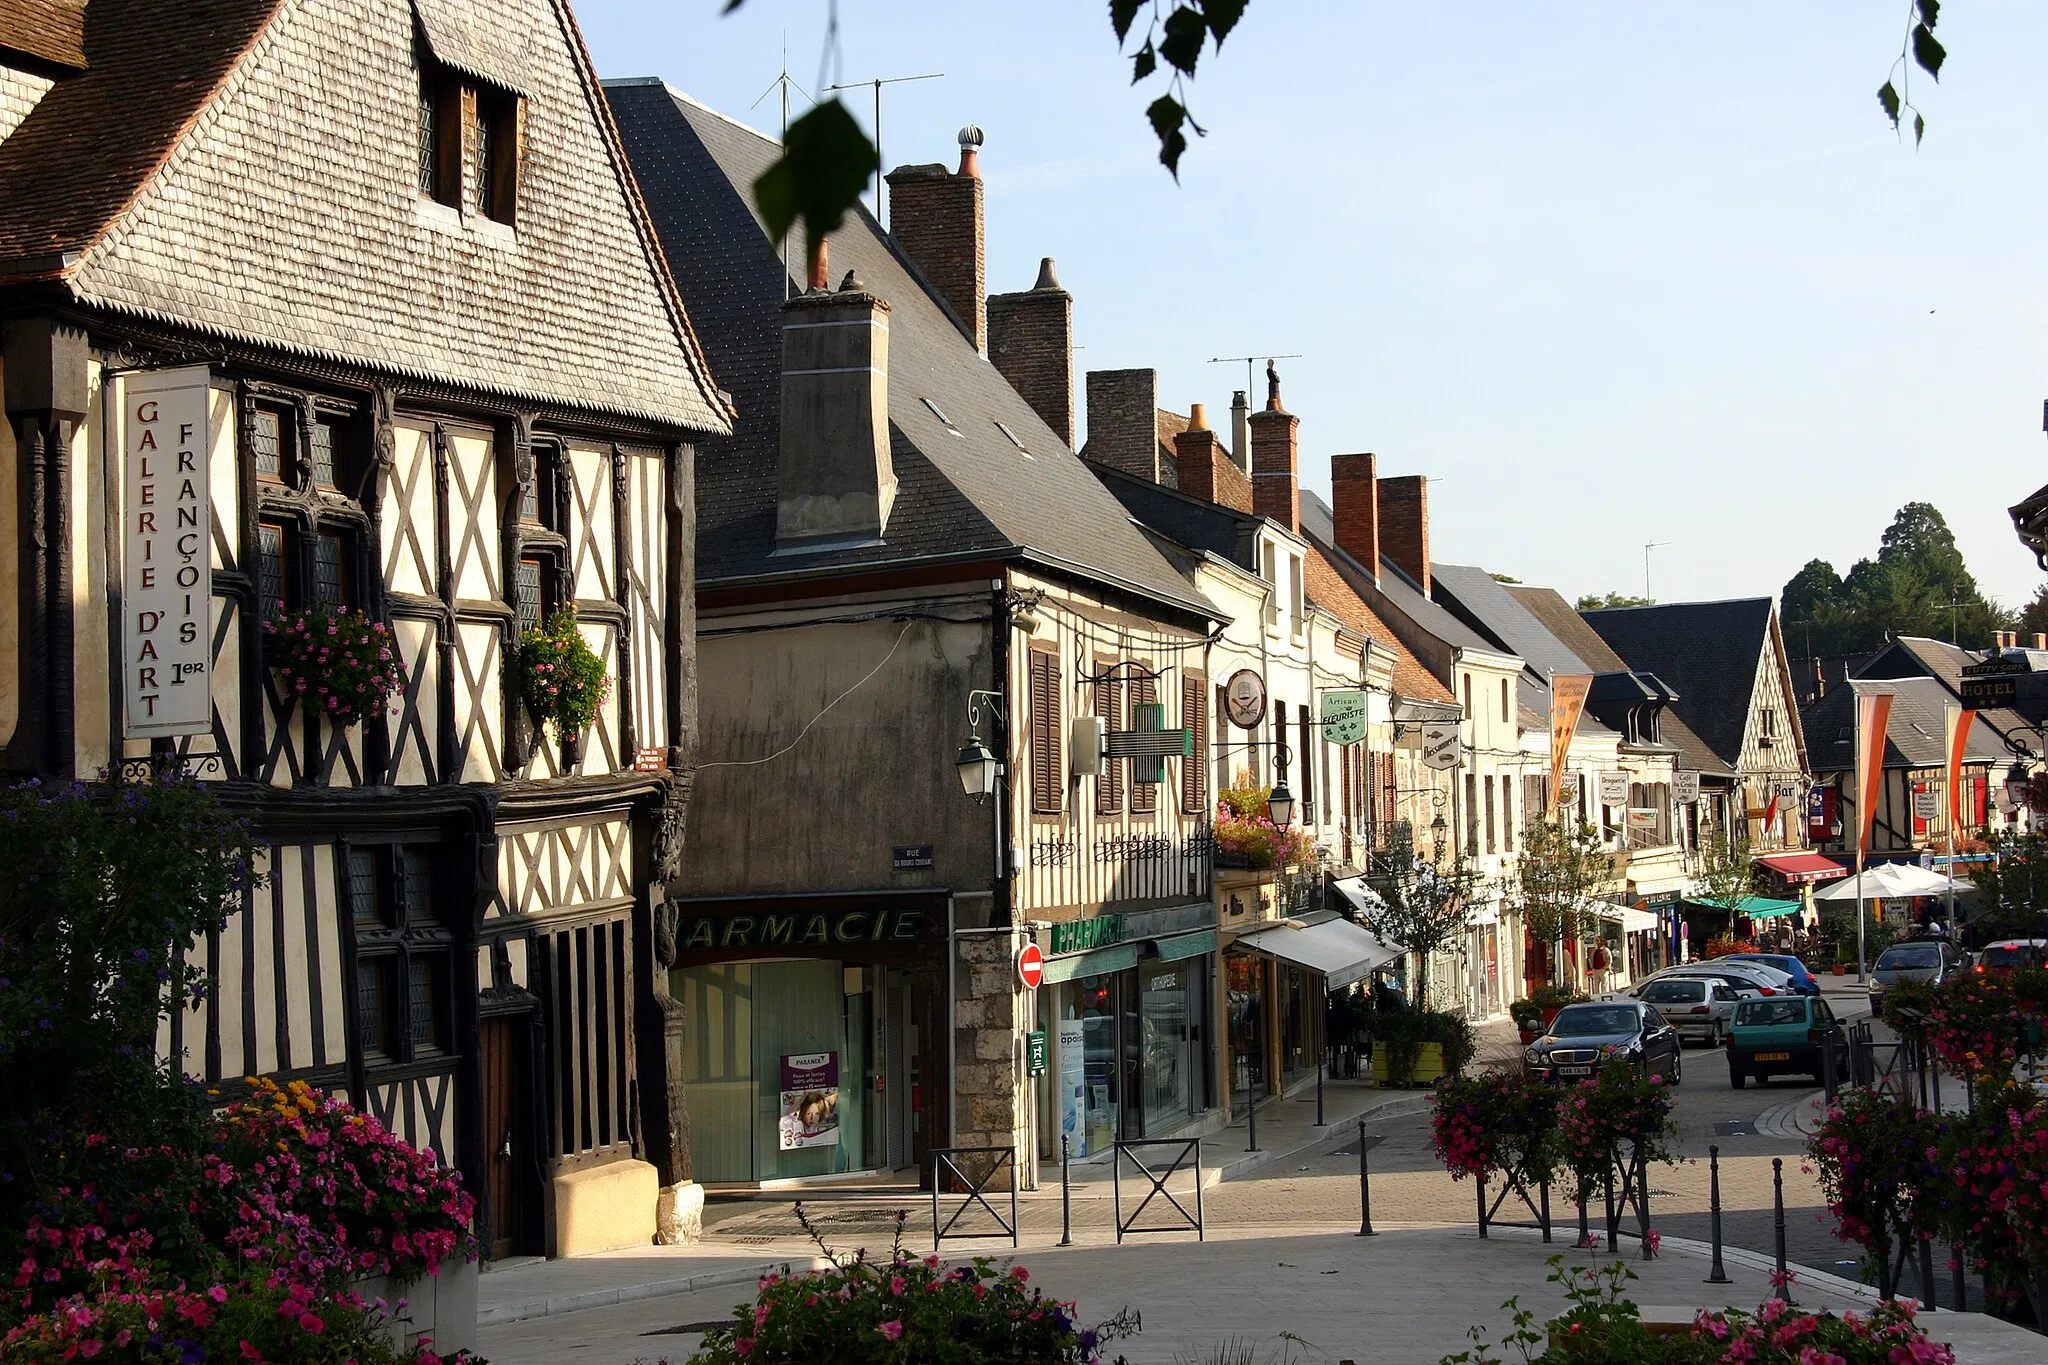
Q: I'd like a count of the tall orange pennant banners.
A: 3